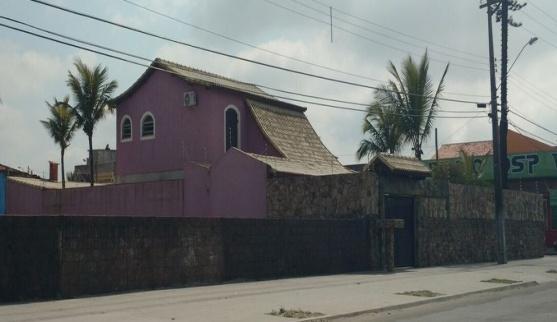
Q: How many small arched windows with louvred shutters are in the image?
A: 2